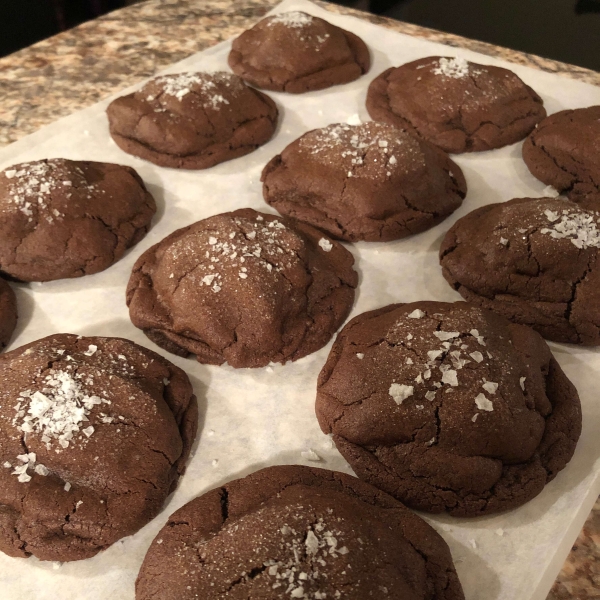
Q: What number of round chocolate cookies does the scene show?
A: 12